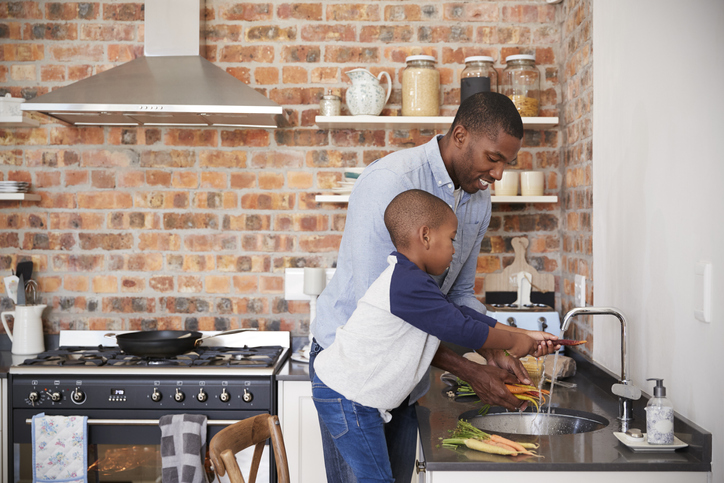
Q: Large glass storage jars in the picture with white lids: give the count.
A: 3